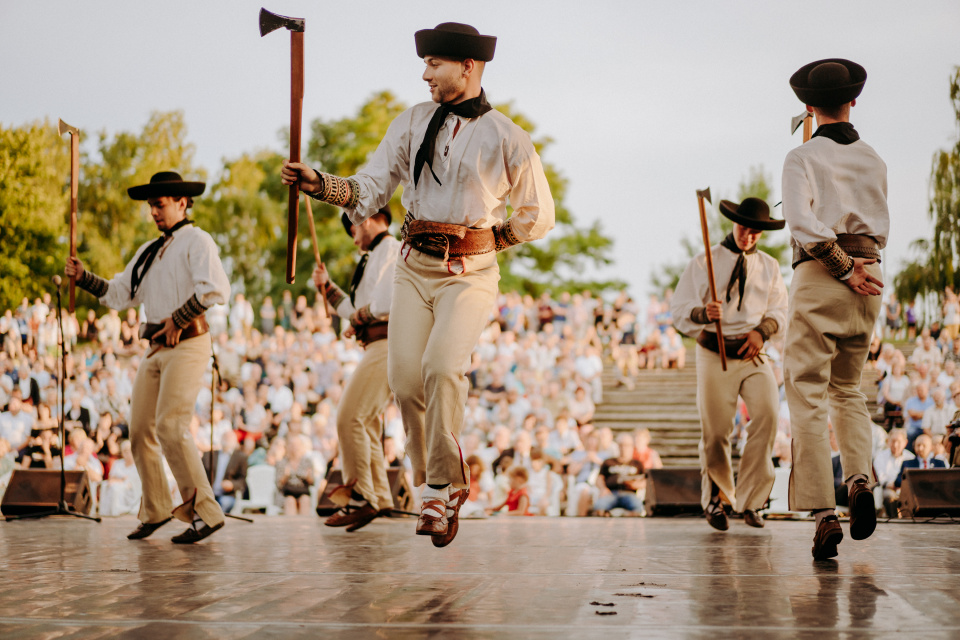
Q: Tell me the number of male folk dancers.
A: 5